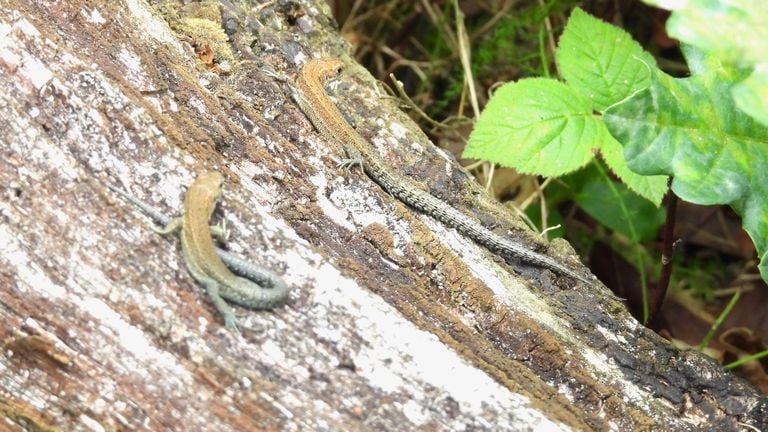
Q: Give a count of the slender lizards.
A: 2